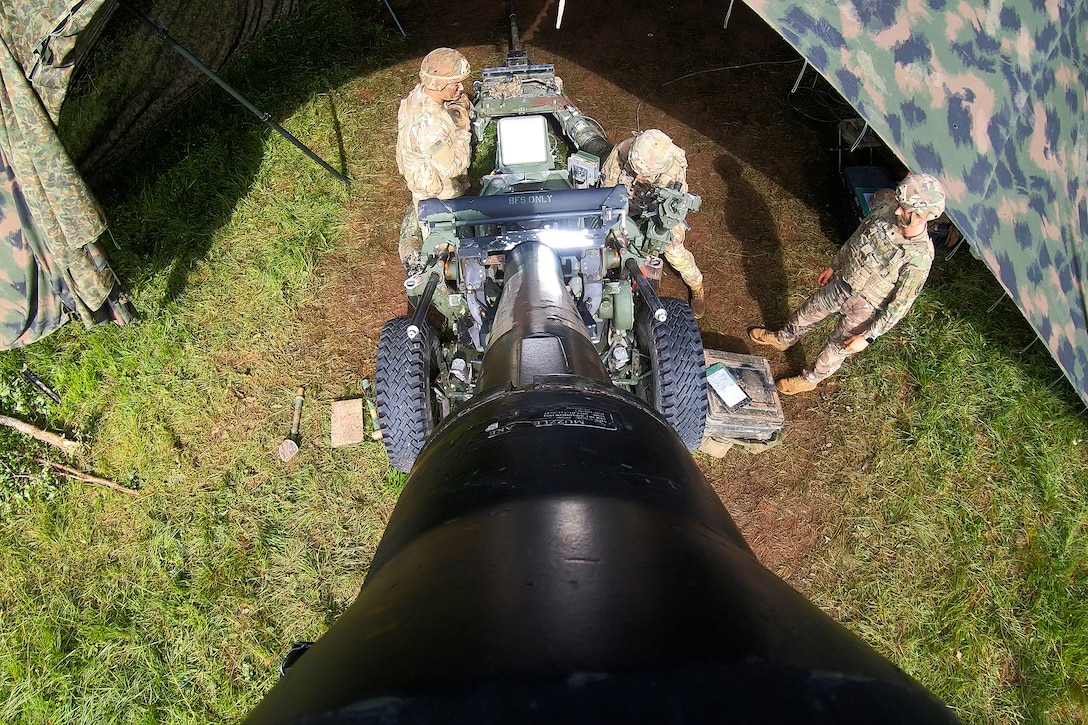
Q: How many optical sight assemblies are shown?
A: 1